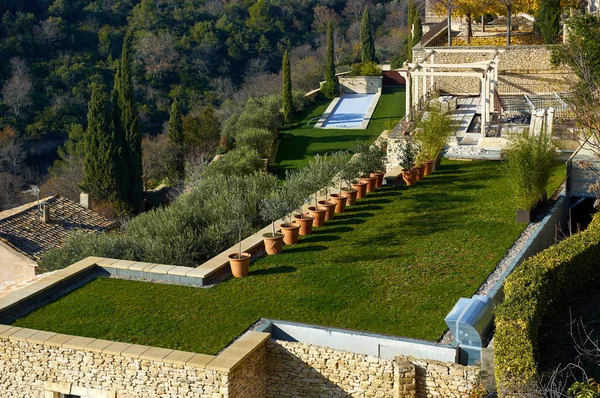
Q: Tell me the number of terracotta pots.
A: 14